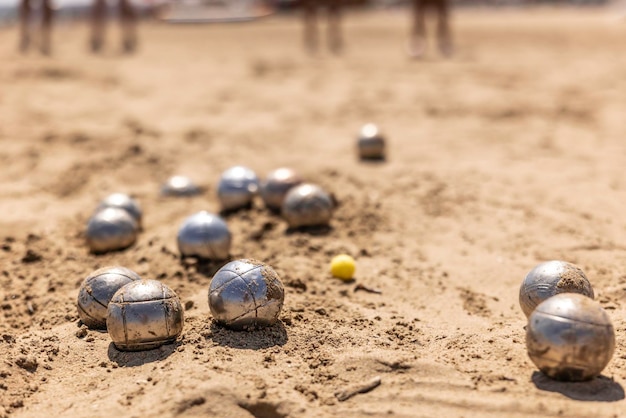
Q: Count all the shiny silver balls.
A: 13